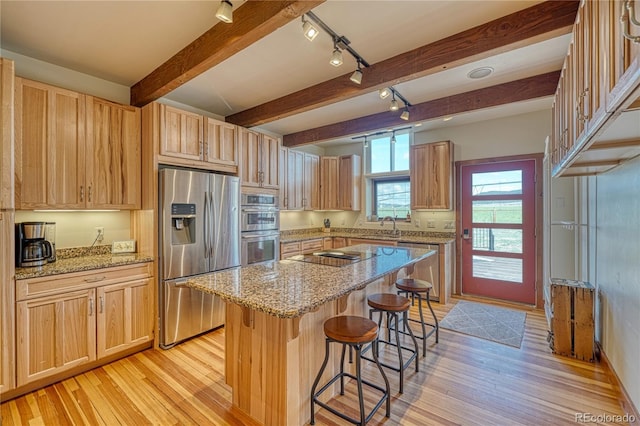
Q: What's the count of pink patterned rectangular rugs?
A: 0